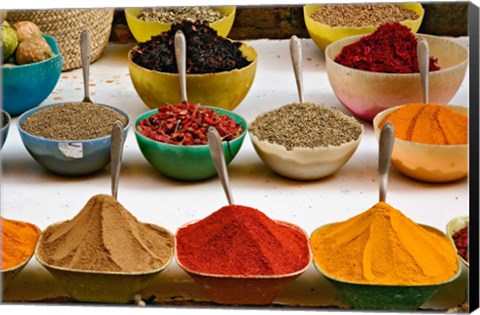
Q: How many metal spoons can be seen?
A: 7